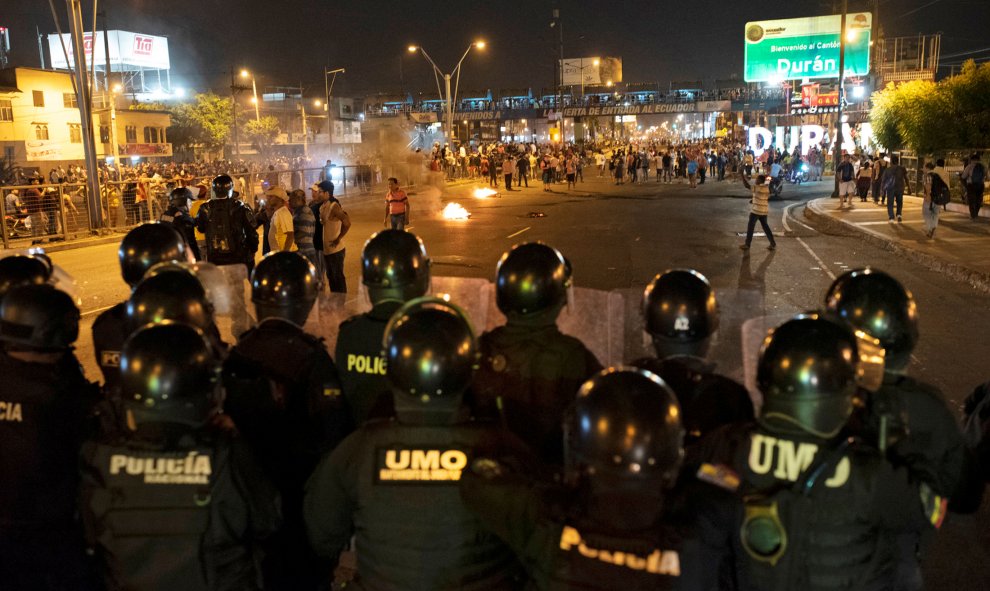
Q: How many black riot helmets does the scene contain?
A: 15